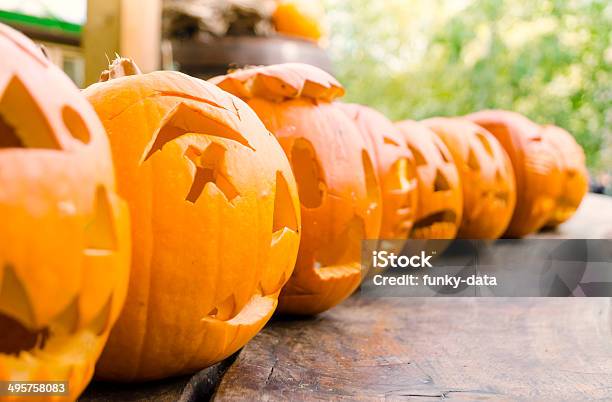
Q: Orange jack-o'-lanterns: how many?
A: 8